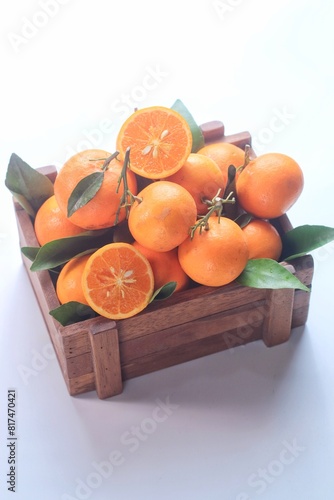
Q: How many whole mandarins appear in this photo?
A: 10